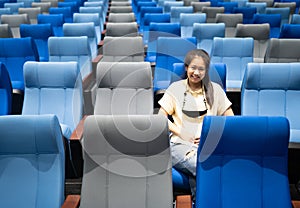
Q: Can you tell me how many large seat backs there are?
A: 3